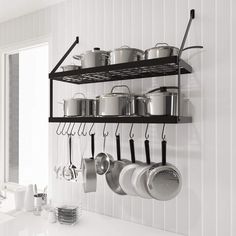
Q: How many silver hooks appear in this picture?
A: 12